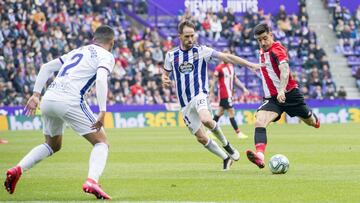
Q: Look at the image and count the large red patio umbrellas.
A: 0